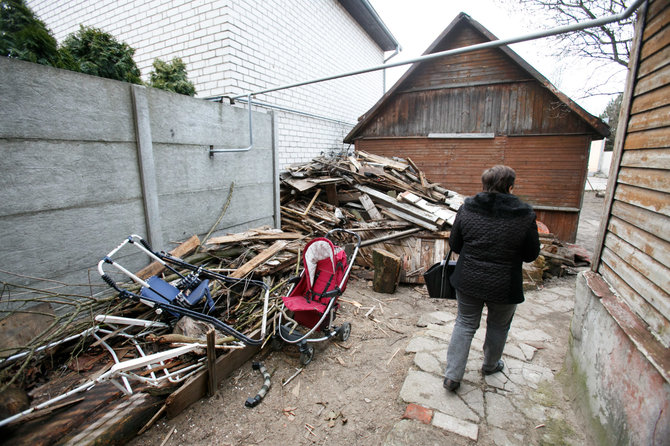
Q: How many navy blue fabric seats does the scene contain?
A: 1